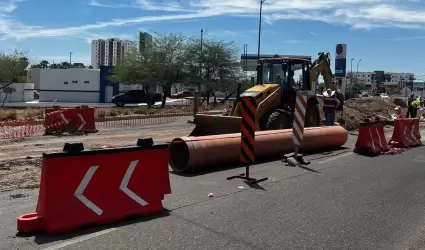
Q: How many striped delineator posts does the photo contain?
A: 2